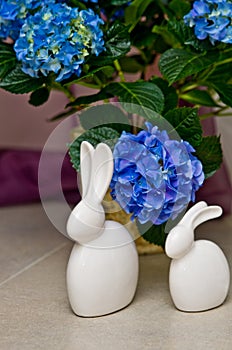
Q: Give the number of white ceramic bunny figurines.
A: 2